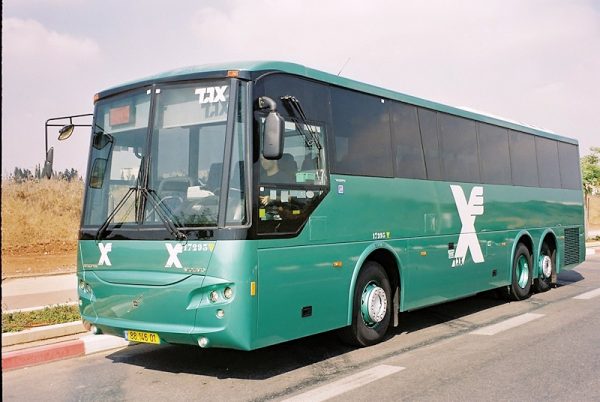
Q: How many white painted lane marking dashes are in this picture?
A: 3